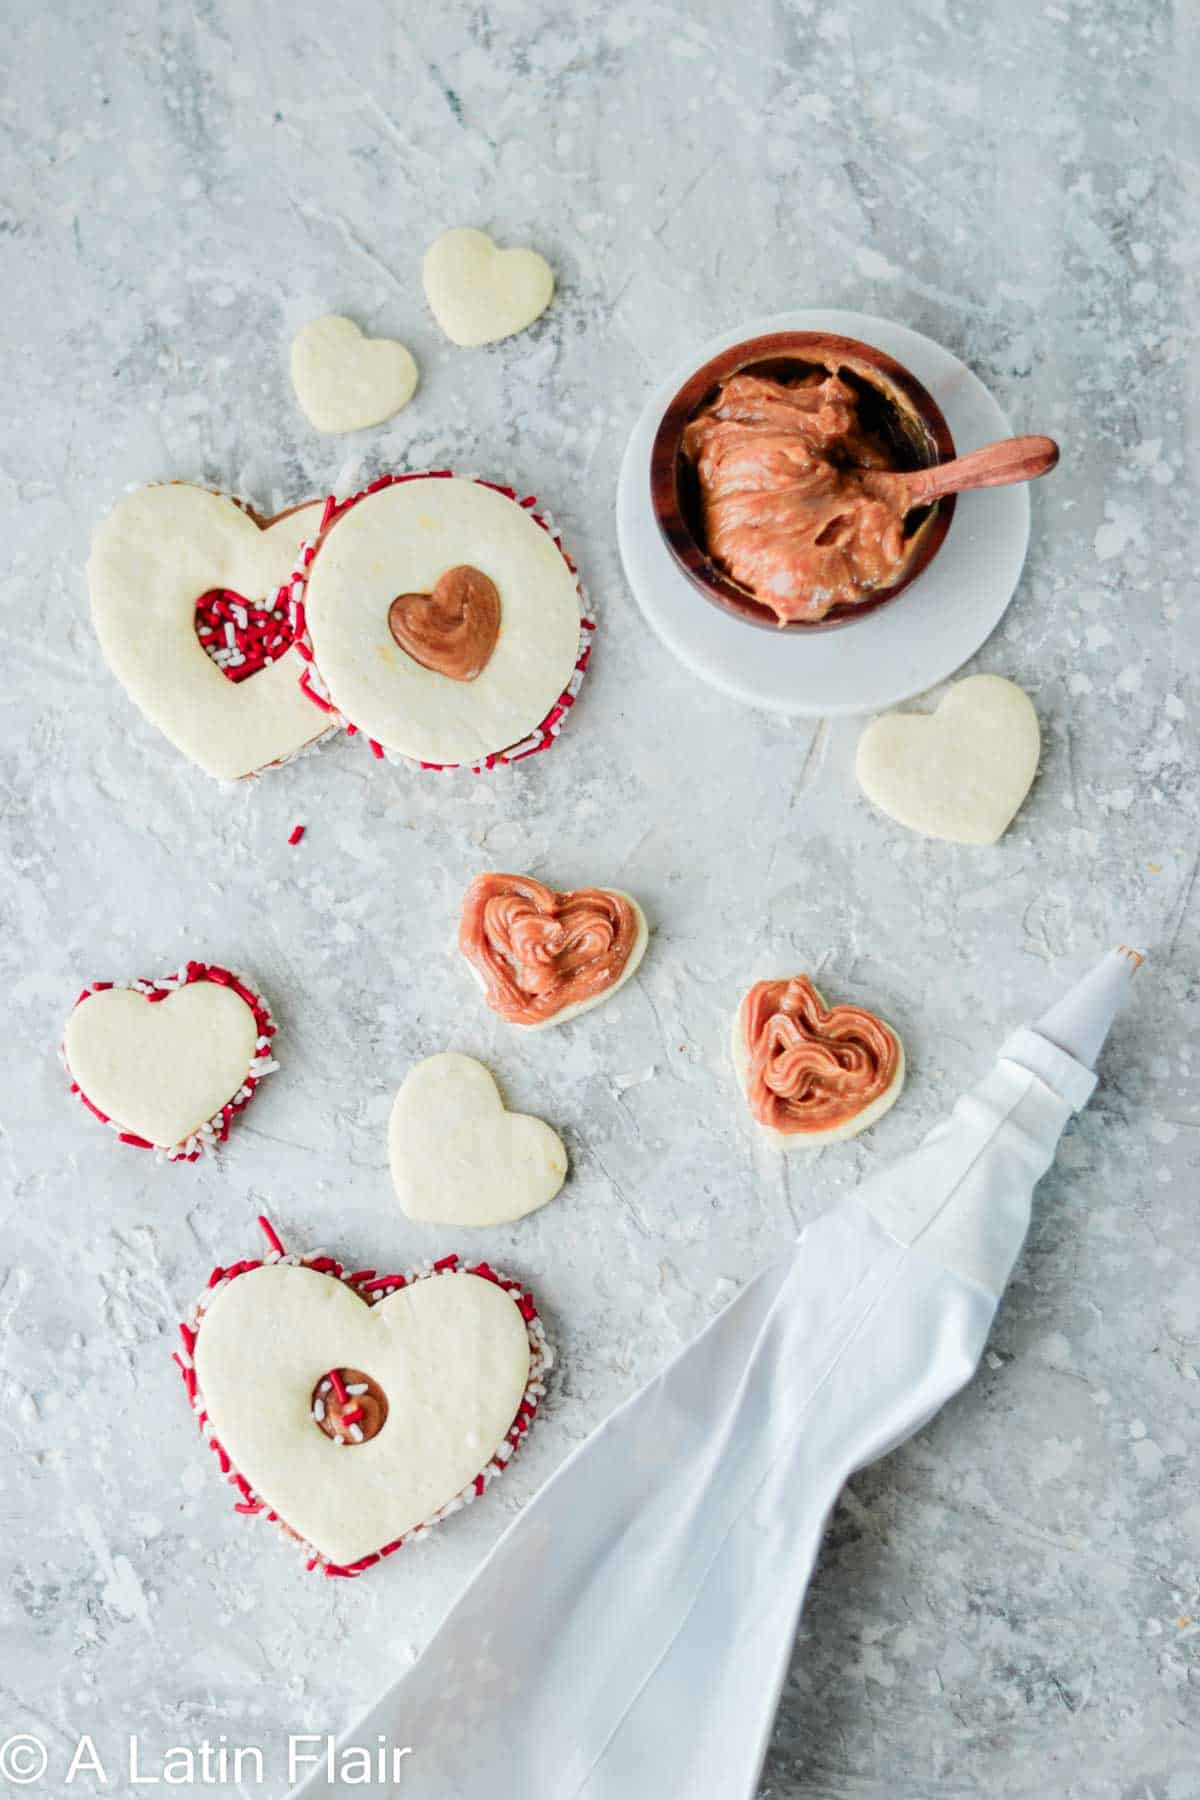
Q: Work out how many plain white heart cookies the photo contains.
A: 4